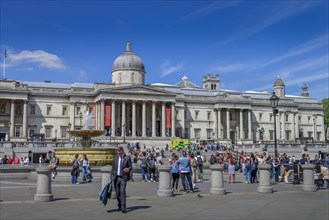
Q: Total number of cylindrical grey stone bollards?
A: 6